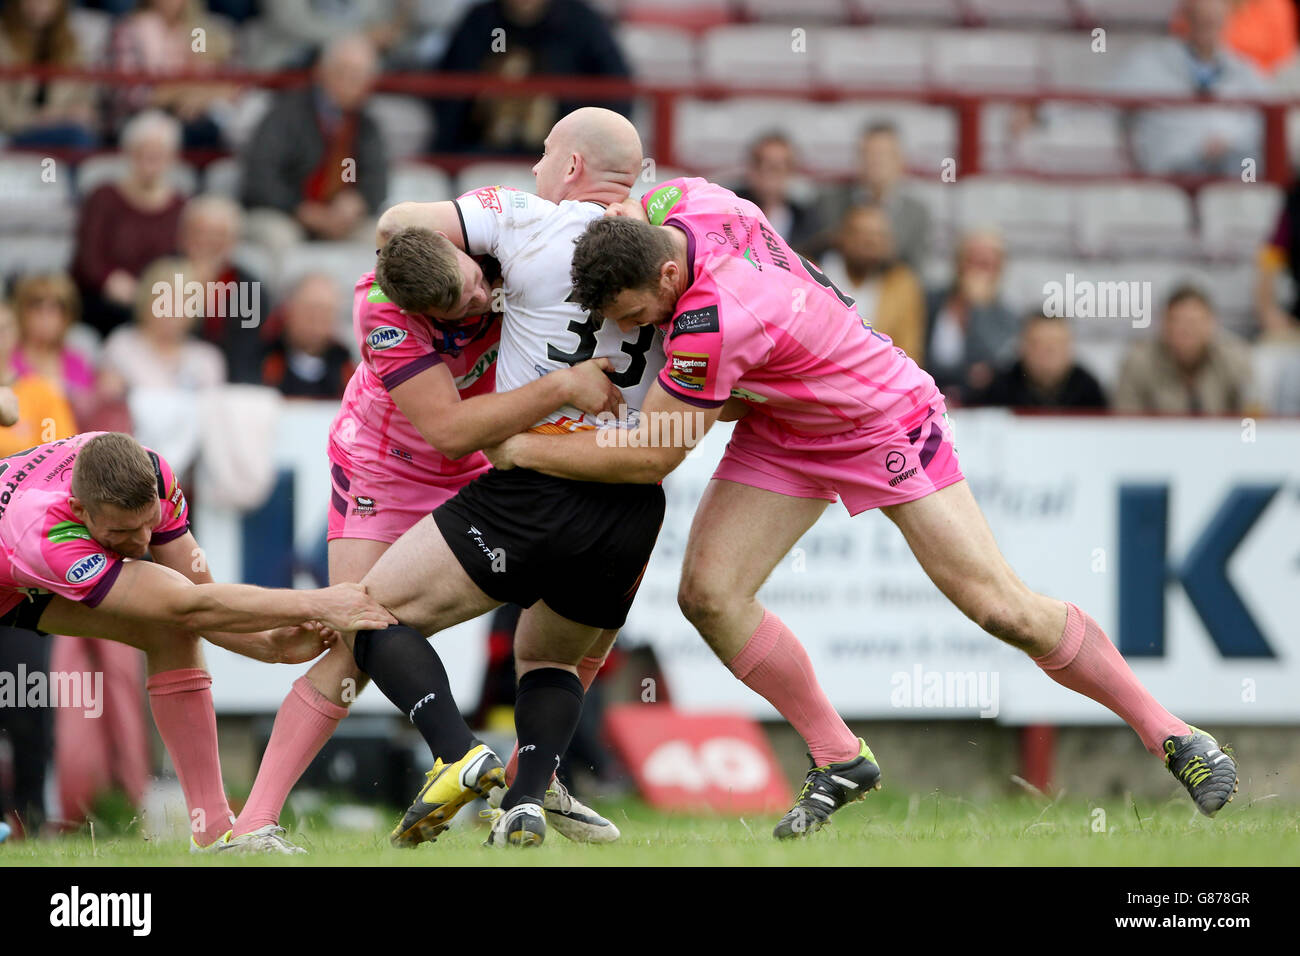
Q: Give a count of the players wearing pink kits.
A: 3